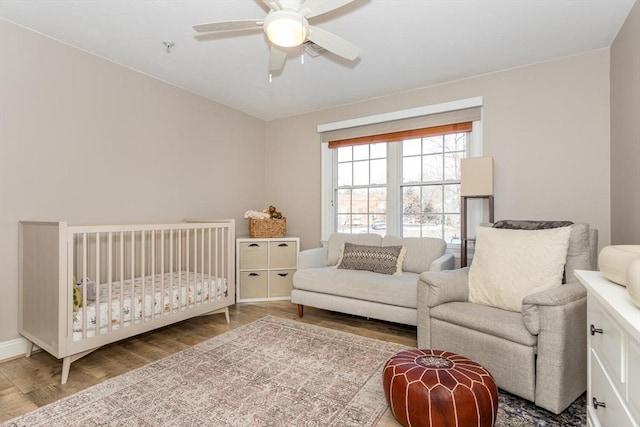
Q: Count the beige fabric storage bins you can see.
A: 4